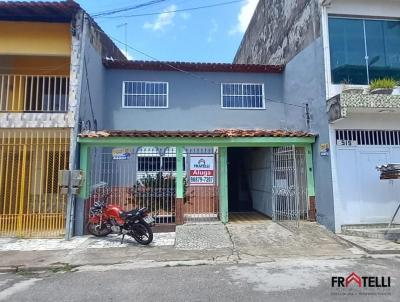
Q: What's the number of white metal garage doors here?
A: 1